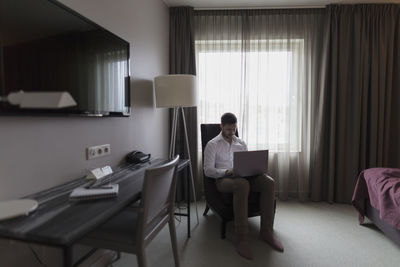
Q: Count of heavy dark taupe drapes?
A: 2